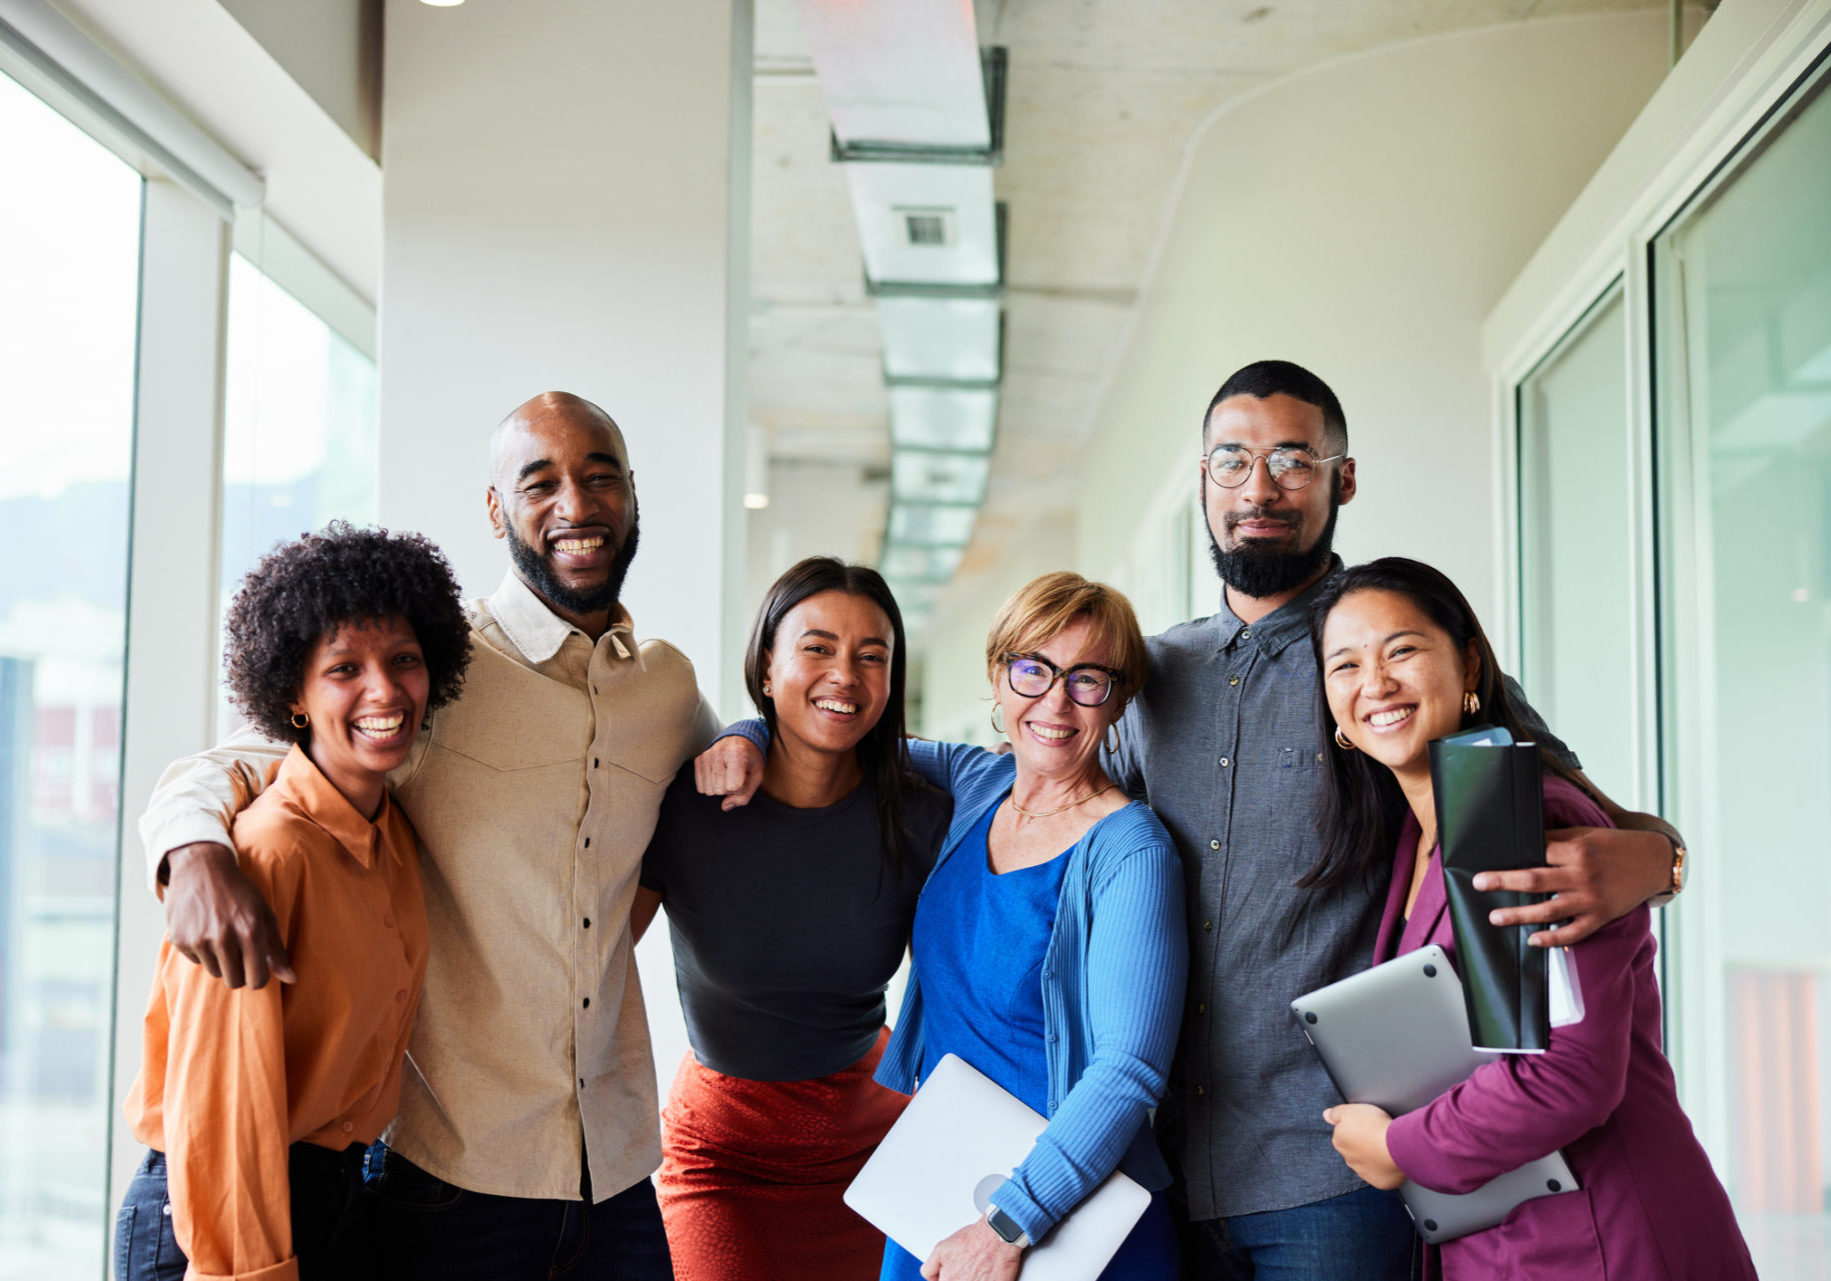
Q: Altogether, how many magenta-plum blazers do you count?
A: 1